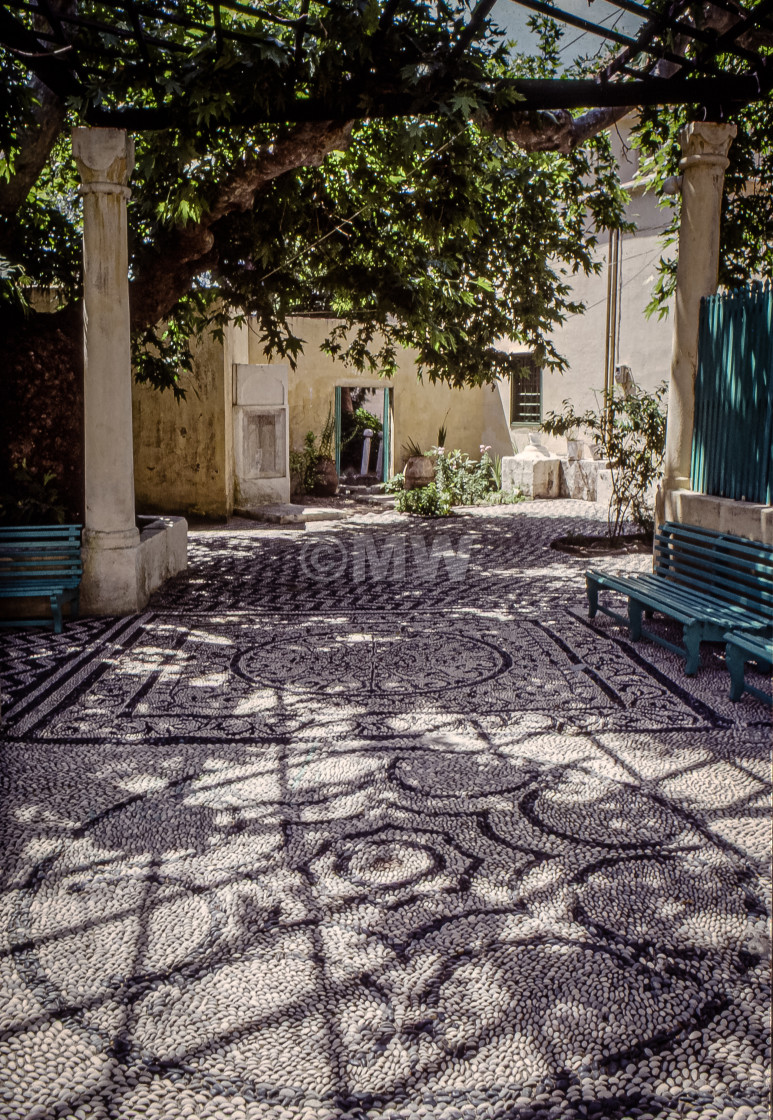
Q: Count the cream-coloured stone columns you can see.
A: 2